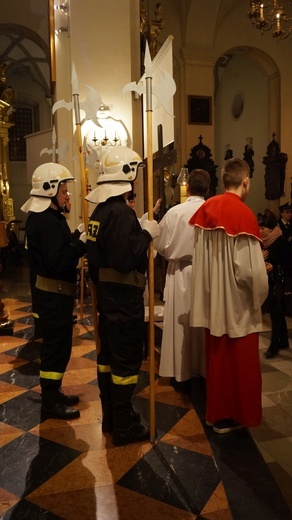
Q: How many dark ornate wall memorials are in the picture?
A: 4